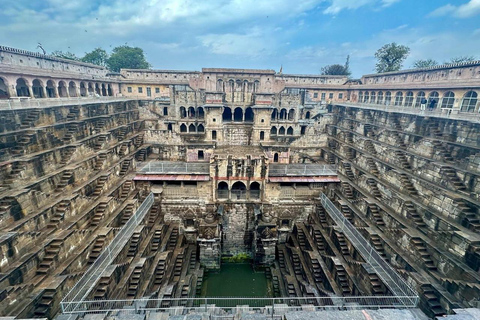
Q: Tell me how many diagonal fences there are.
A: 2